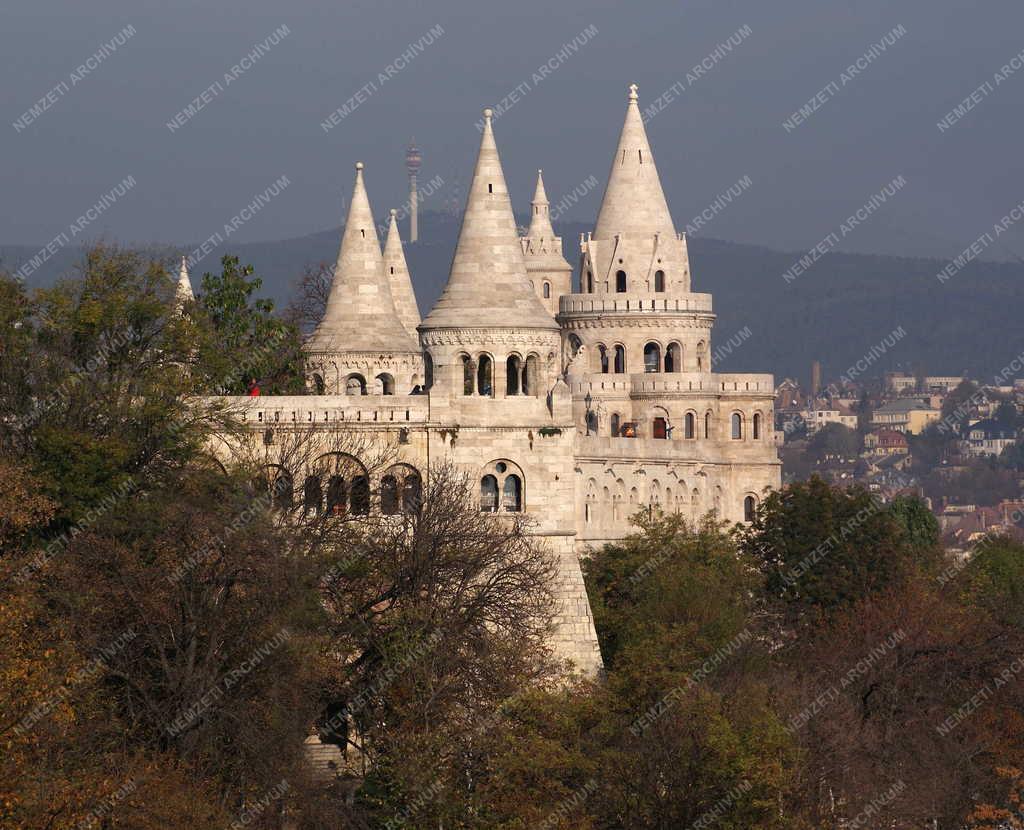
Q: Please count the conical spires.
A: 6